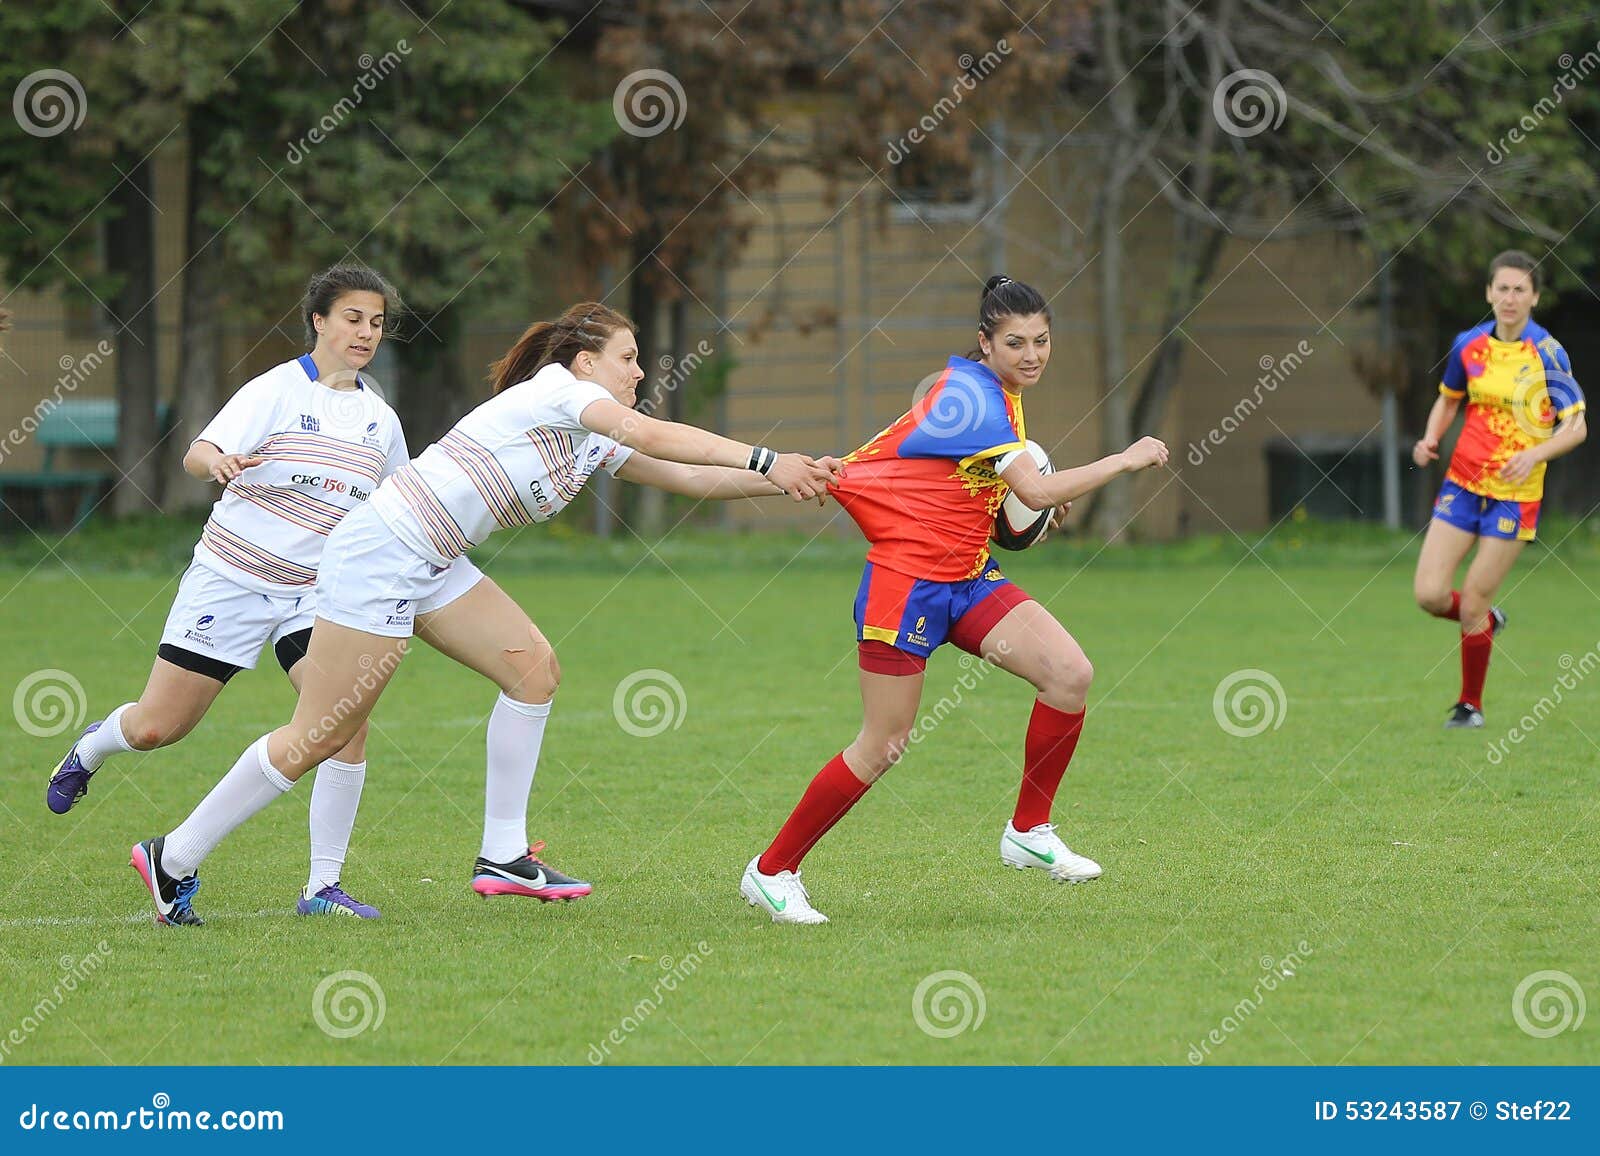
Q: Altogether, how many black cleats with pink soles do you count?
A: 2